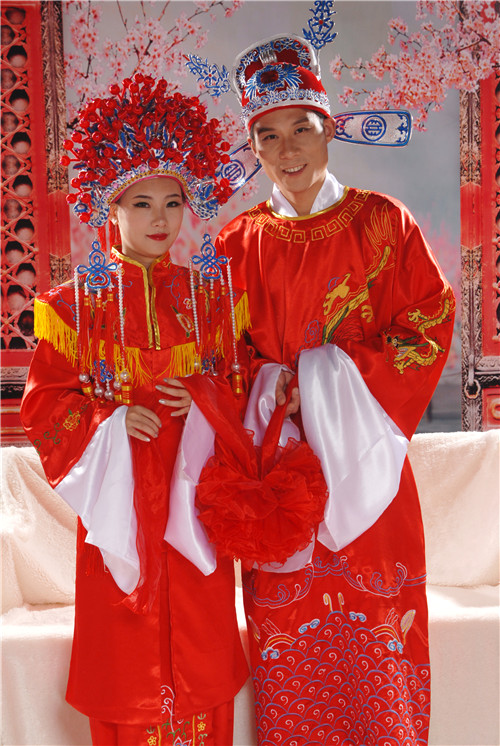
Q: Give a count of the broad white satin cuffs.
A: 4